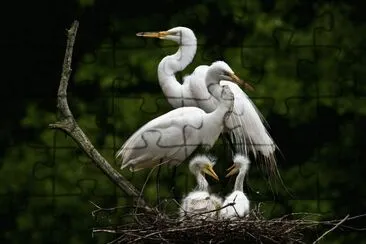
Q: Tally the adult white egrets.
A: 2